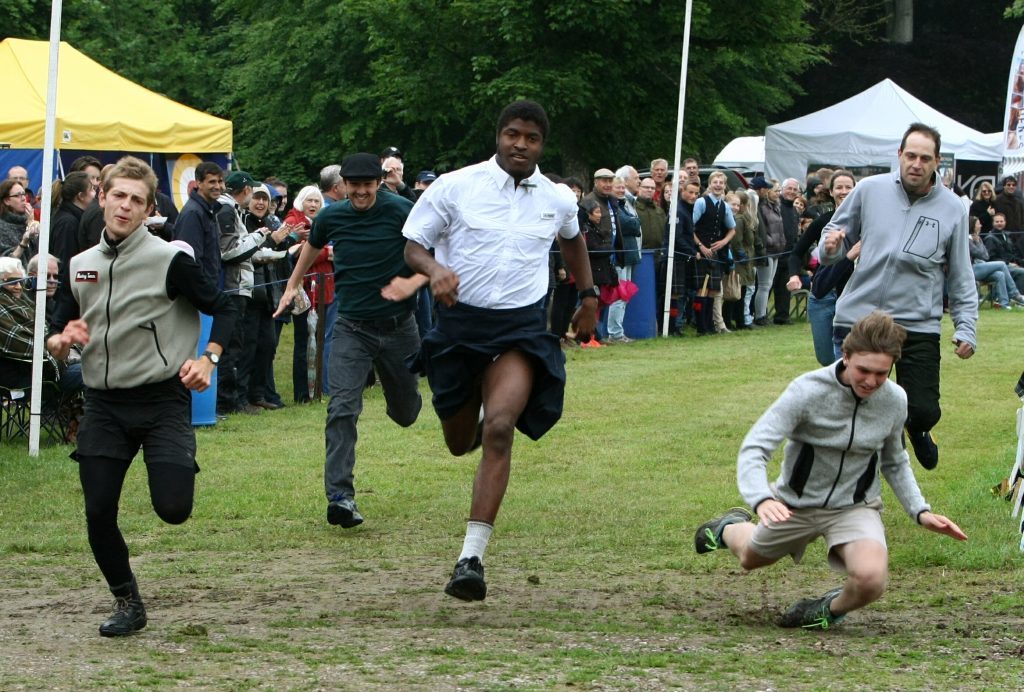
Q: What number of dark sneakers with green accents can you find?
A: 2